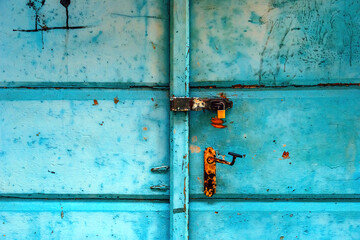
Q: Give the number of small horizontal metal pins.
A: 2